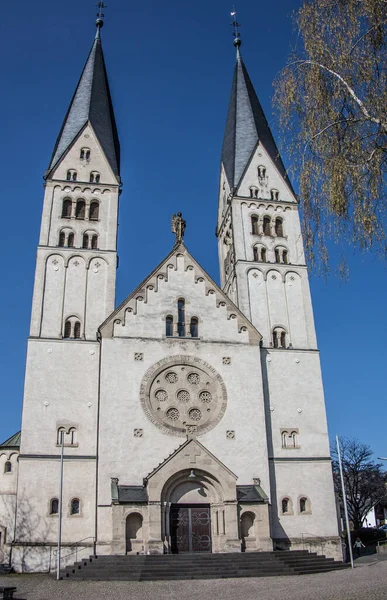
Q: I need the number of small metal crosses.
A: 2